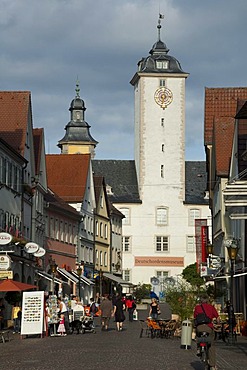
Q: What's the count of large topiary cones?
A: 0